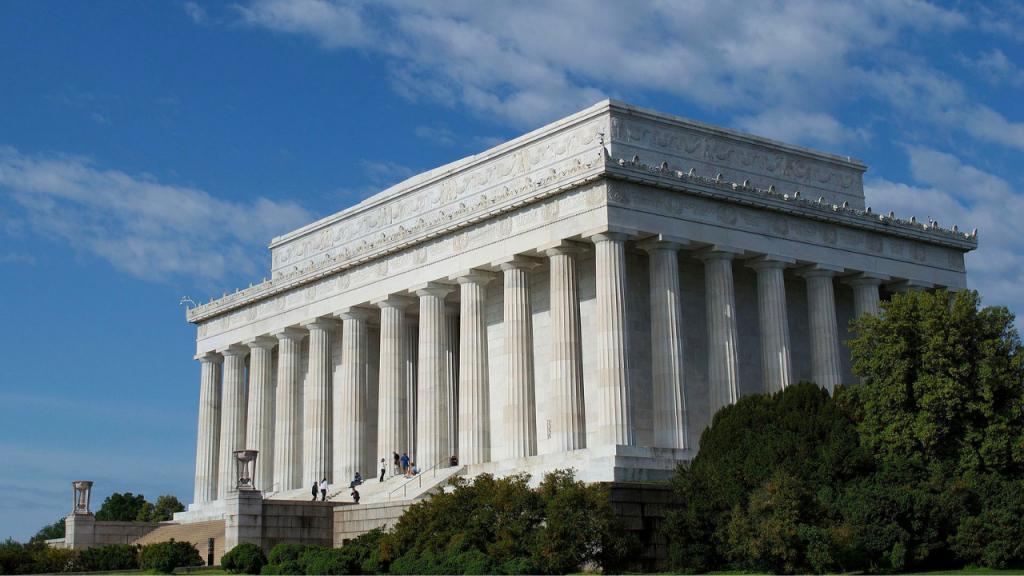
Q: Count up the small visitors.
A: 9